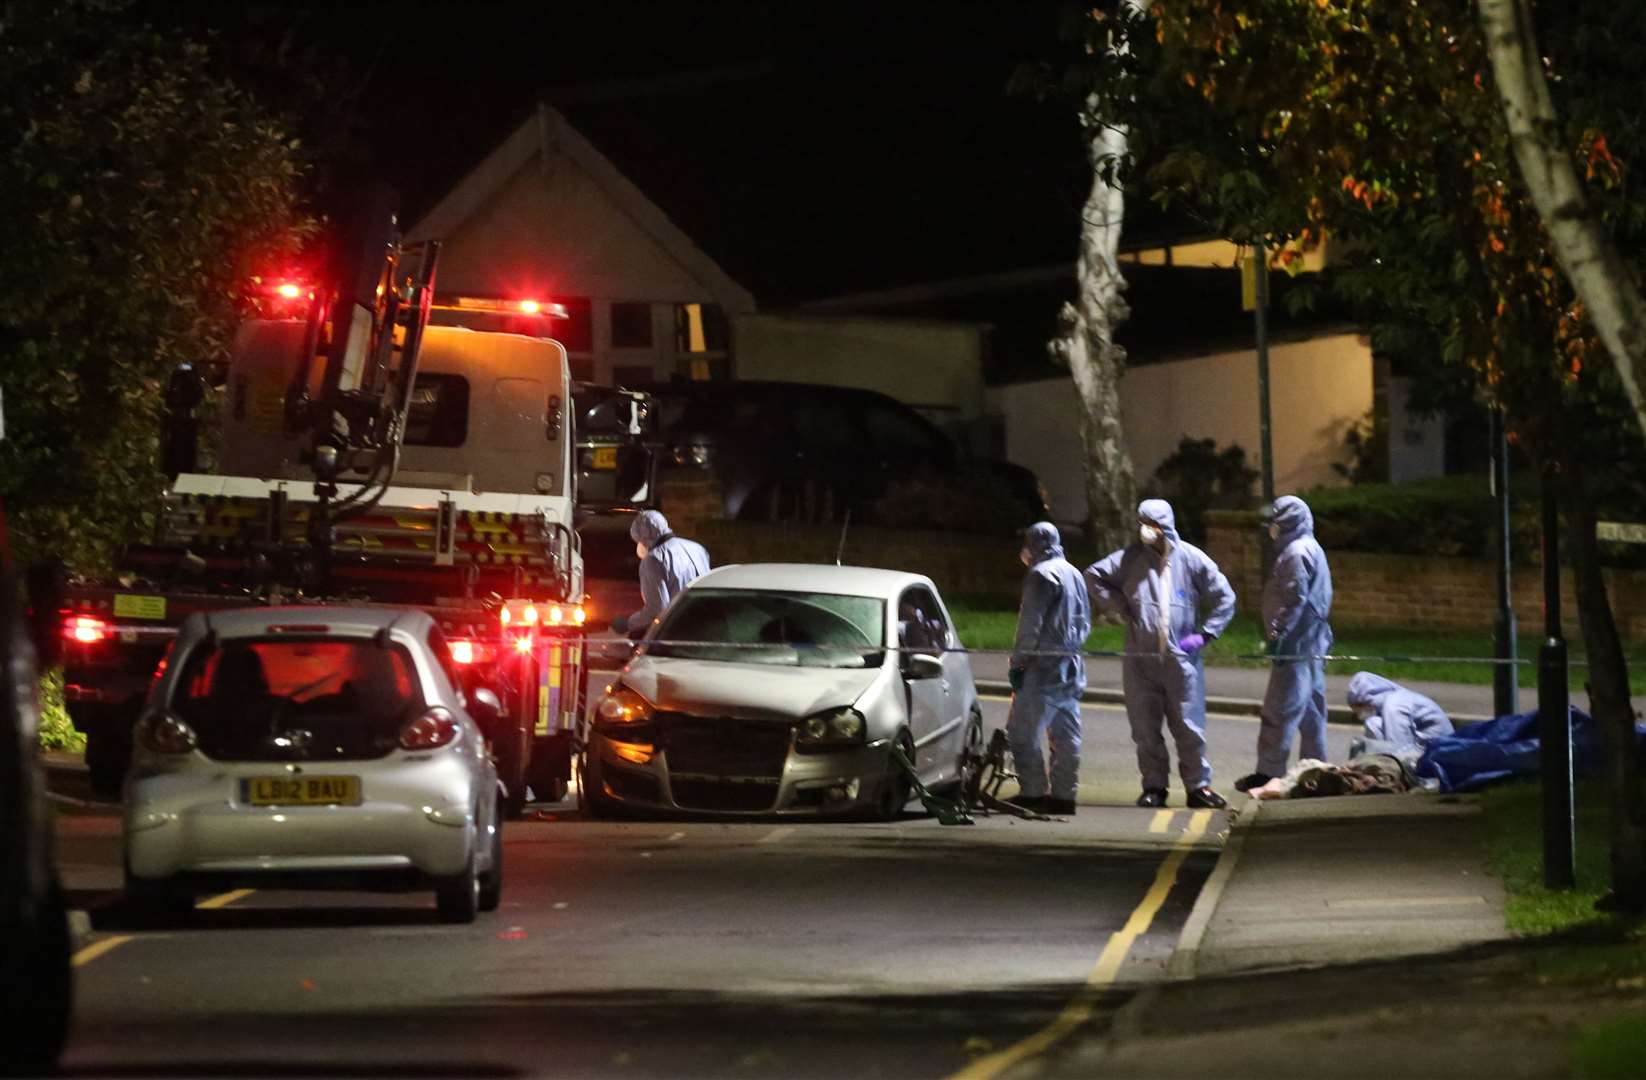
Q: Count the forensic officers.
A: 5